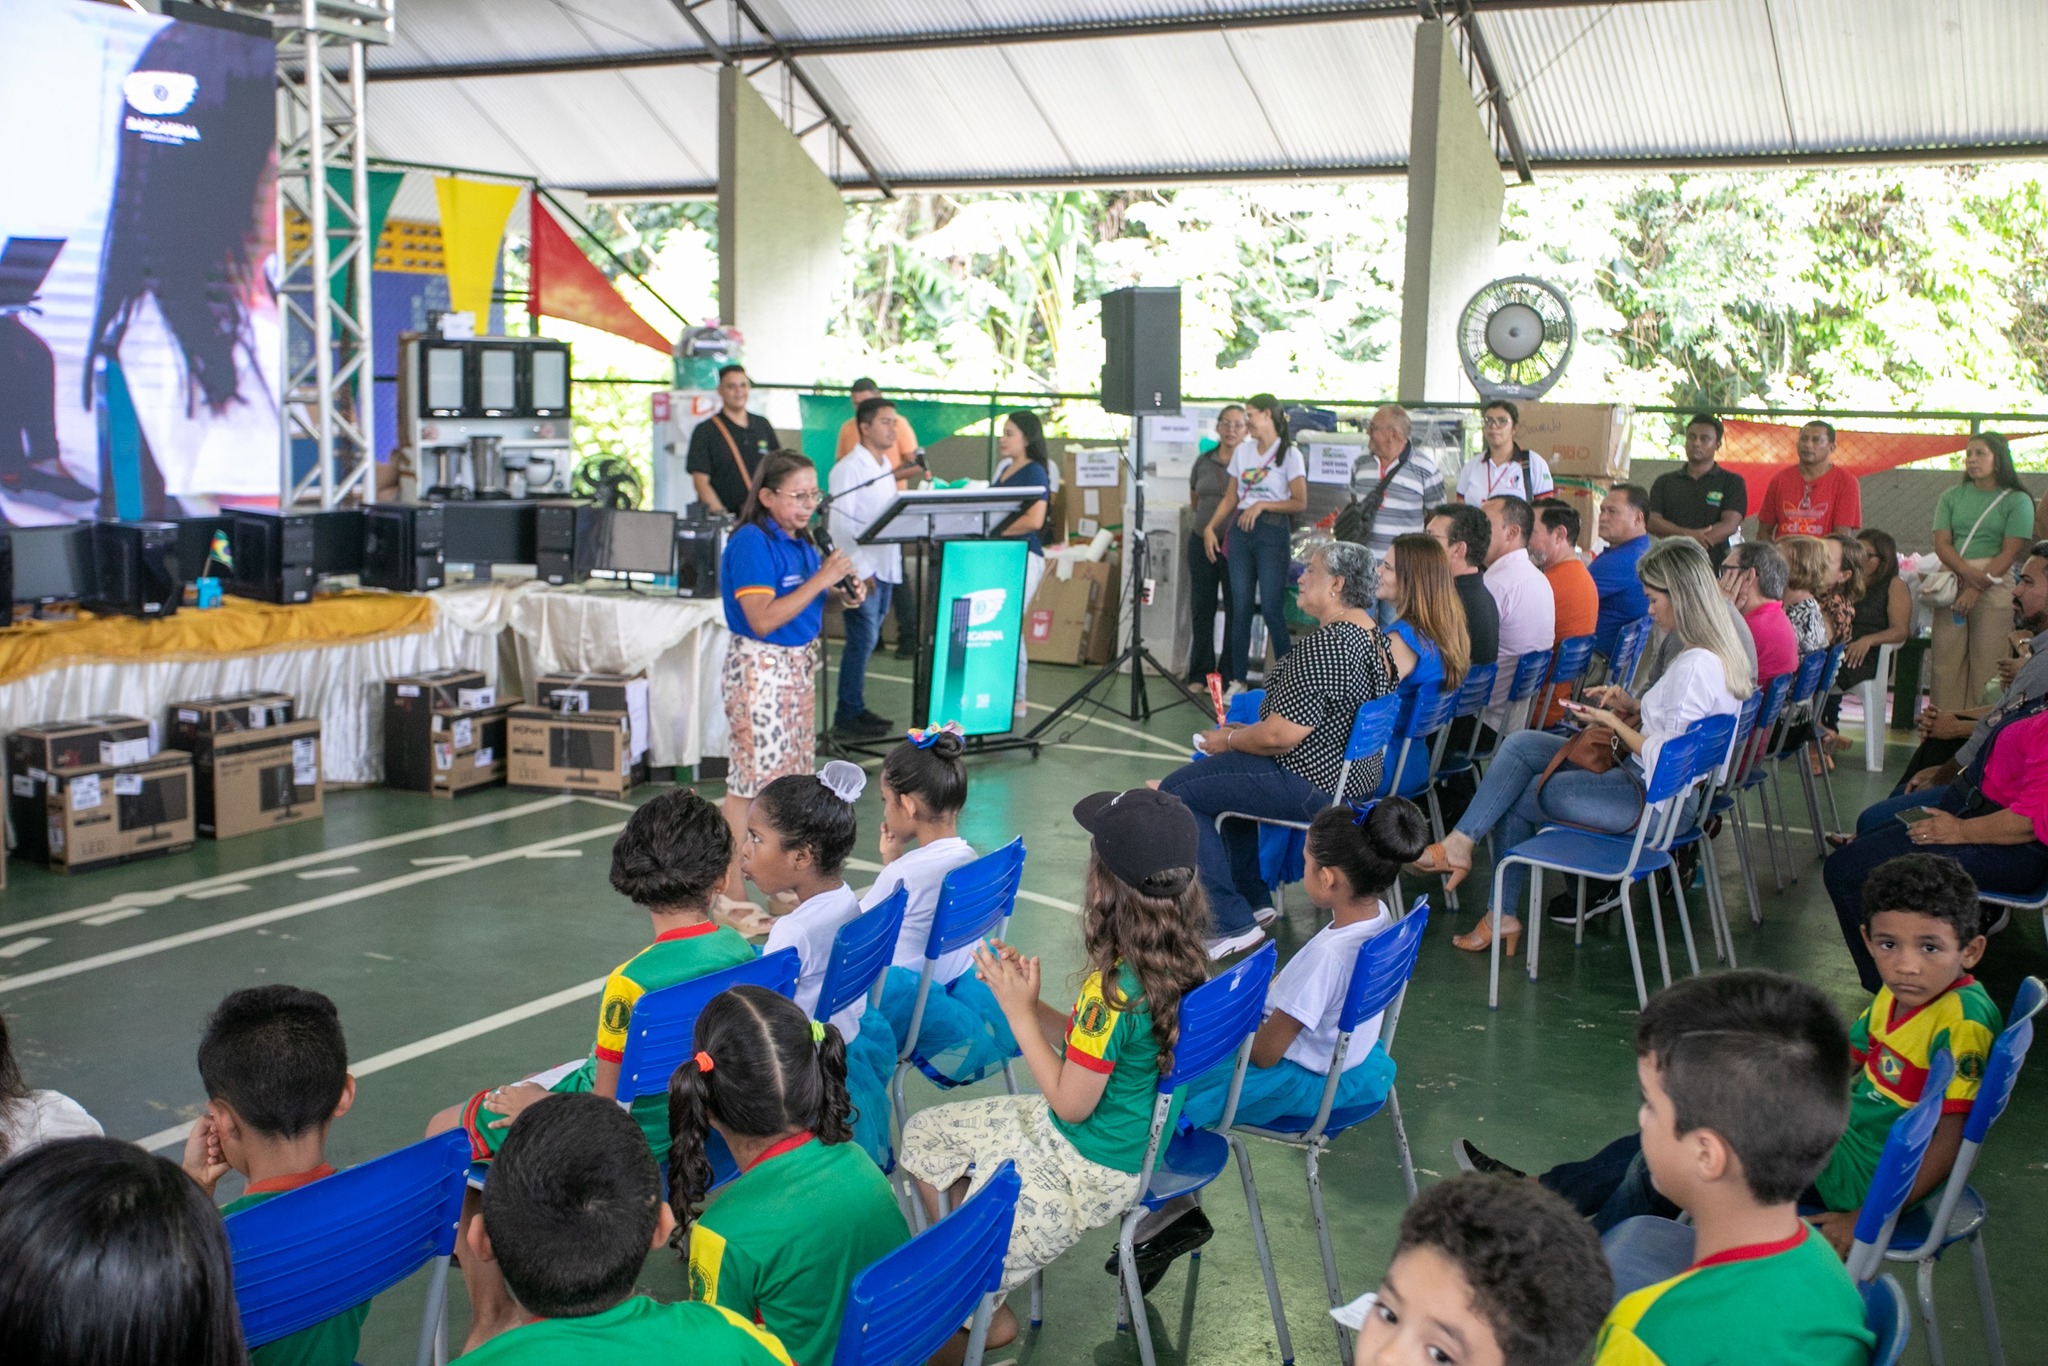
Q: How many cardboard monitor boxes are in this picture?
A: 4